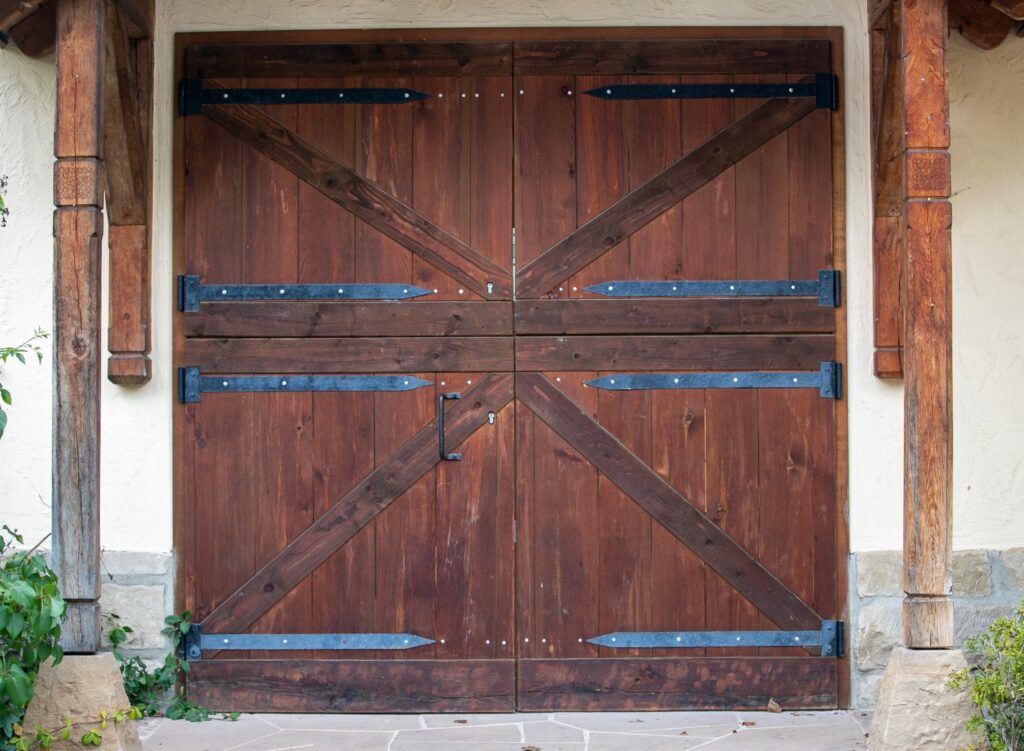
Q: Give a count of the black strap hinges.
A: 8